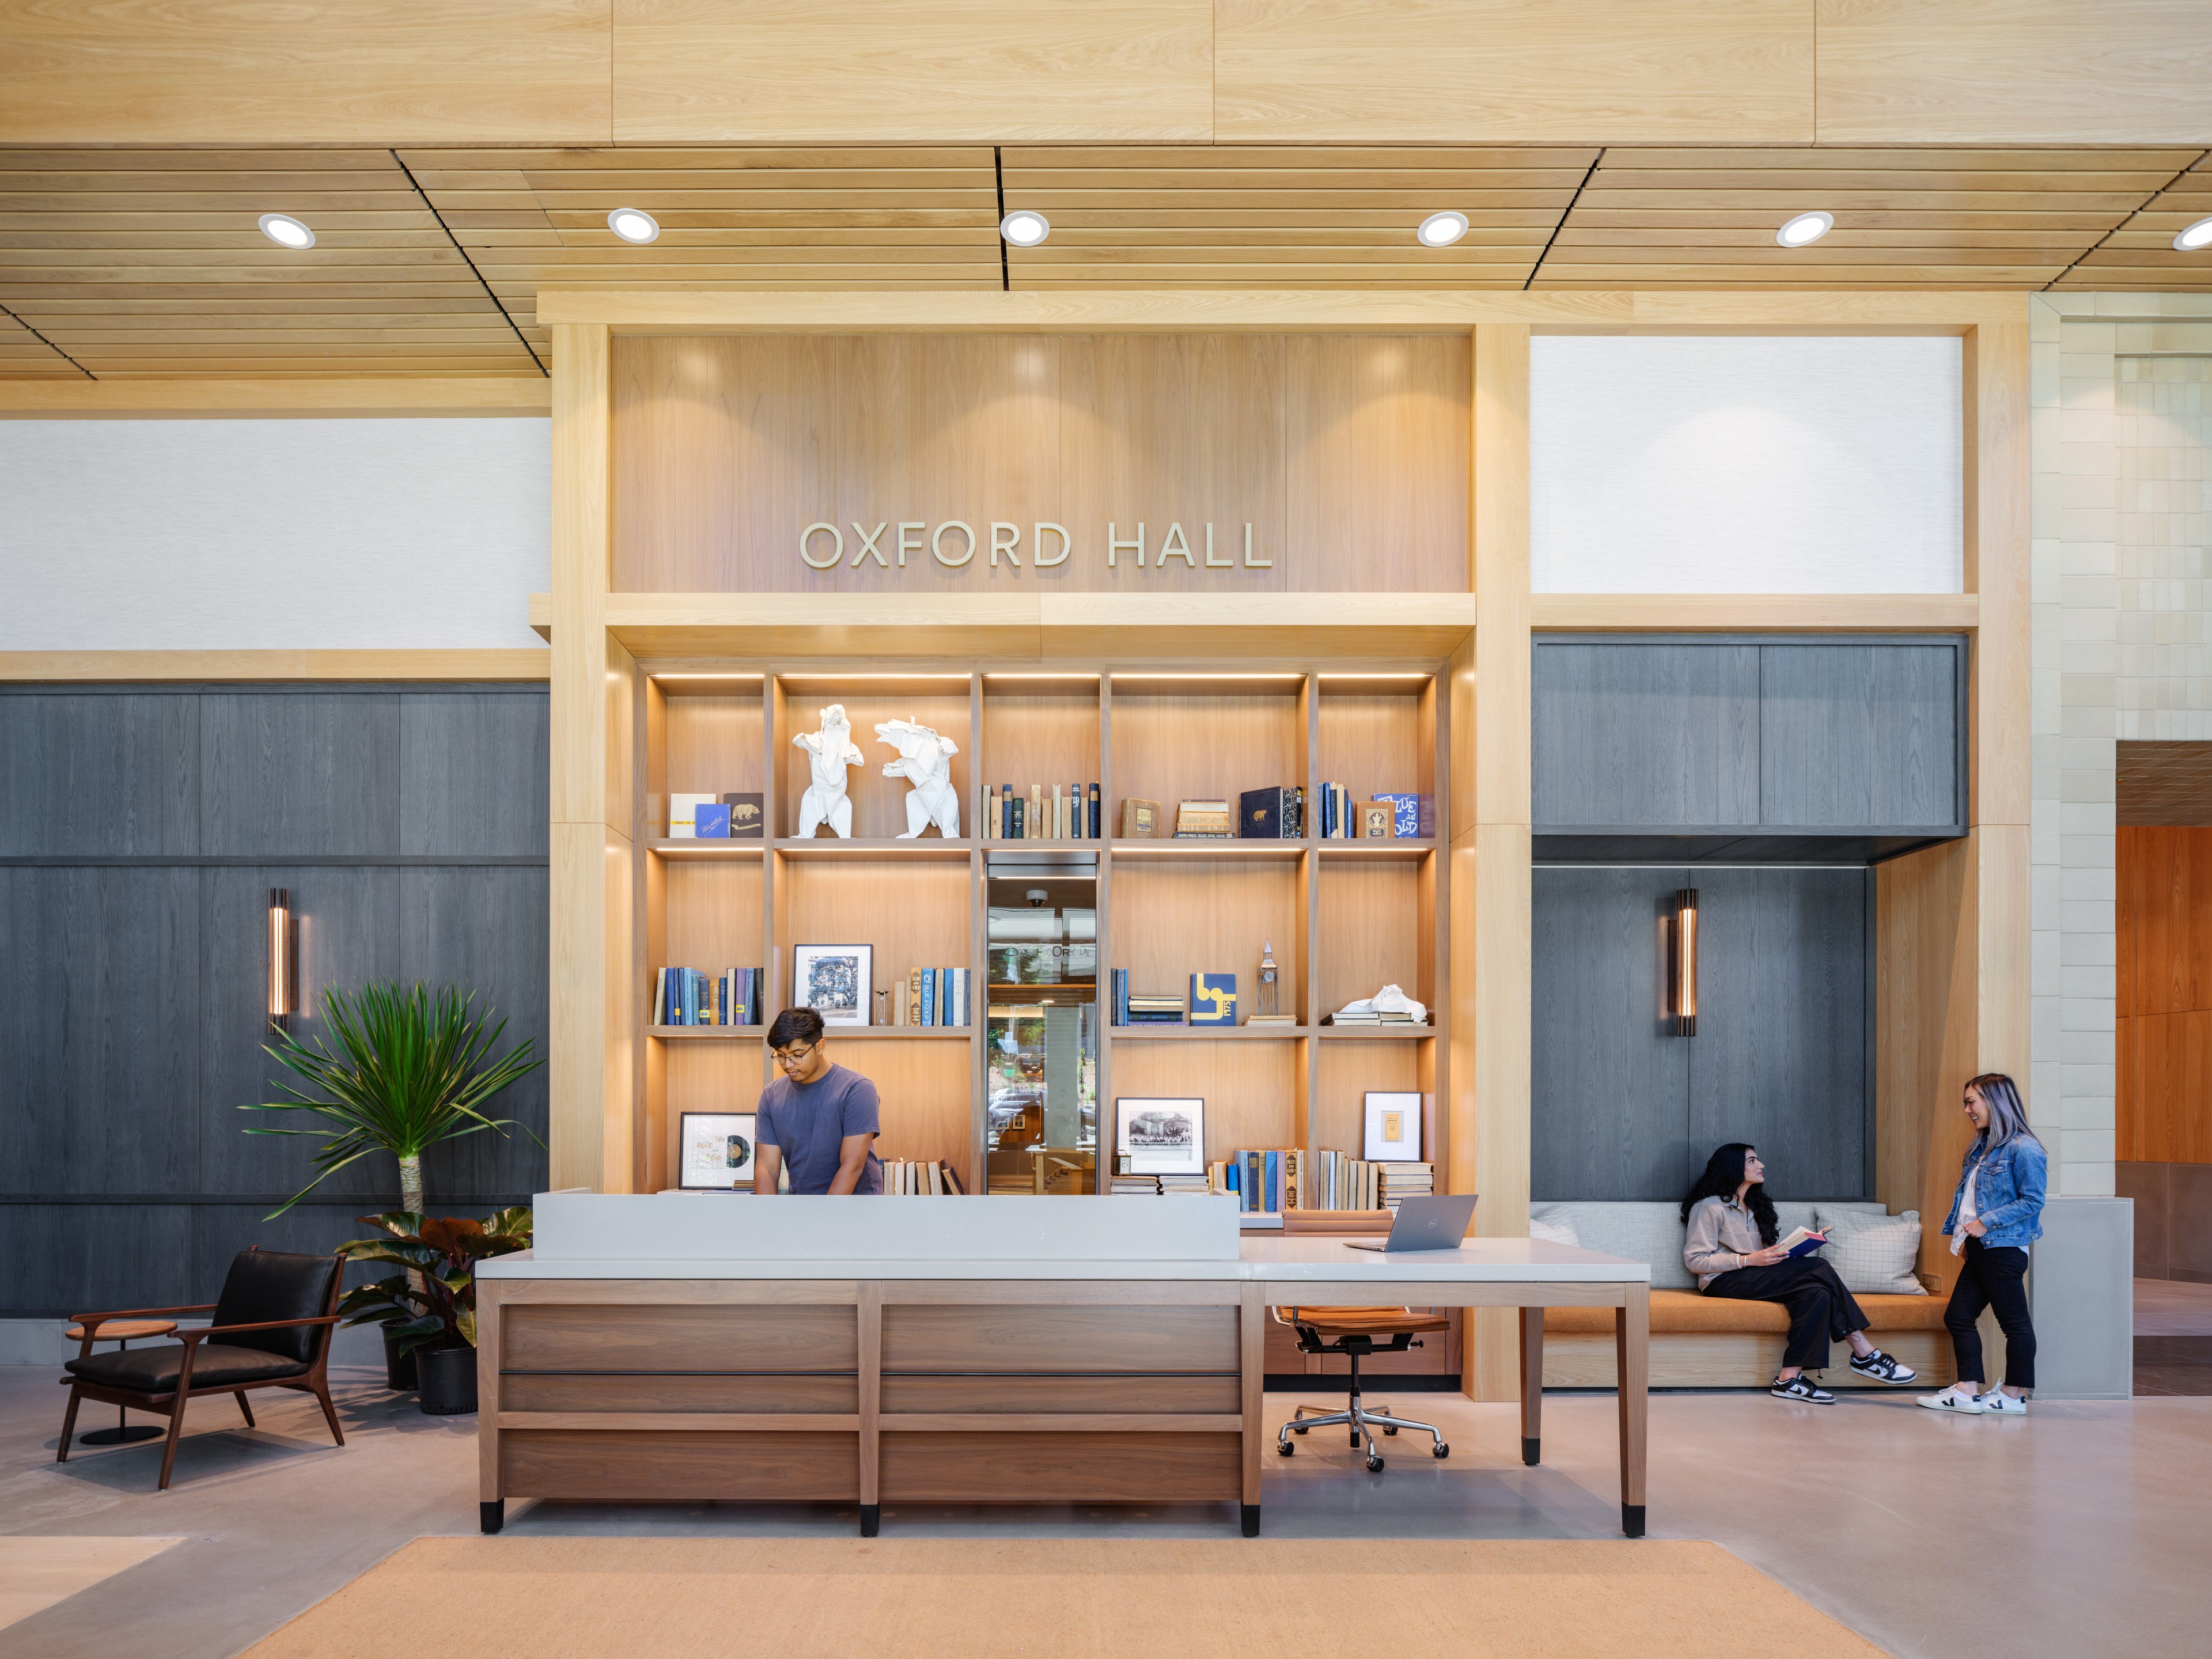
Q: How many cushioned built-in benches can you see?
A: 1